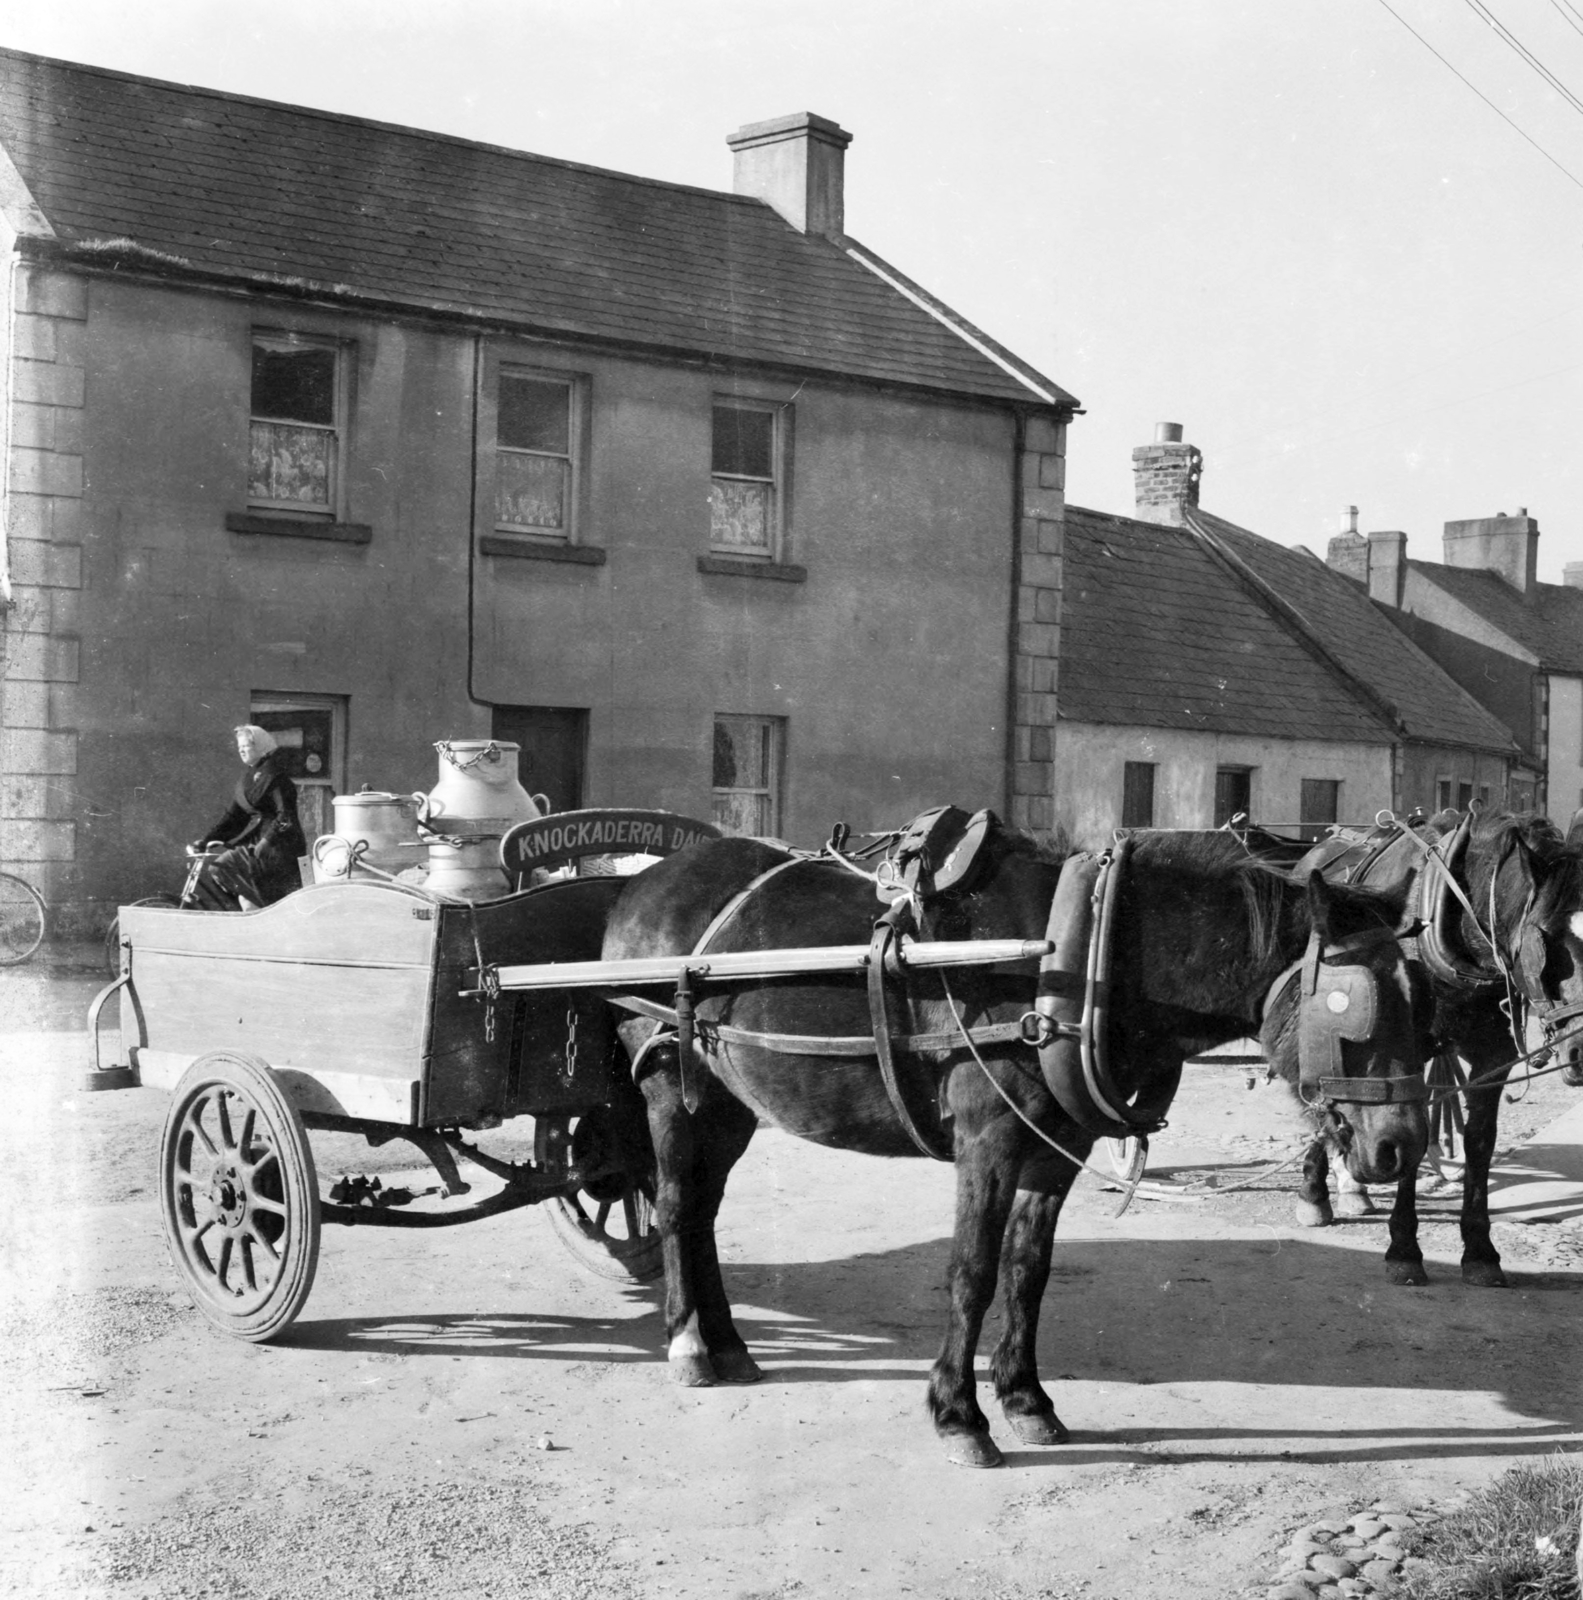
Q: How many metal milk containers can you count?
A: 3